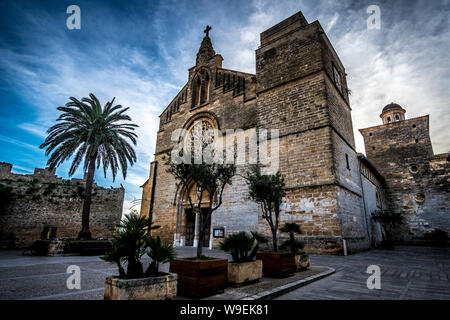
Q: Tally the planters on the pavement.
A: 5